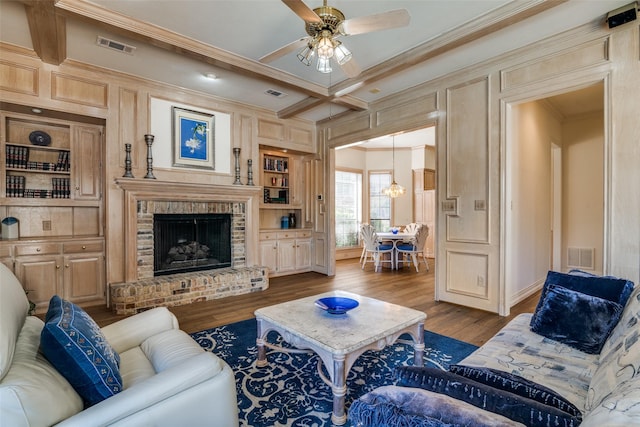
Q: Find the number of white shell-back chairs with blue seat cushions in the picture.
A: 4